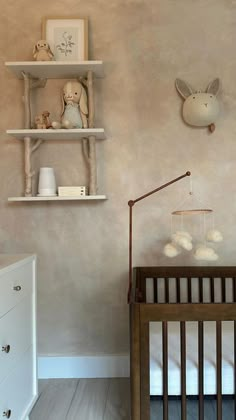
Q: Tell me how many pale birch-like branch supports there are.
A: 4